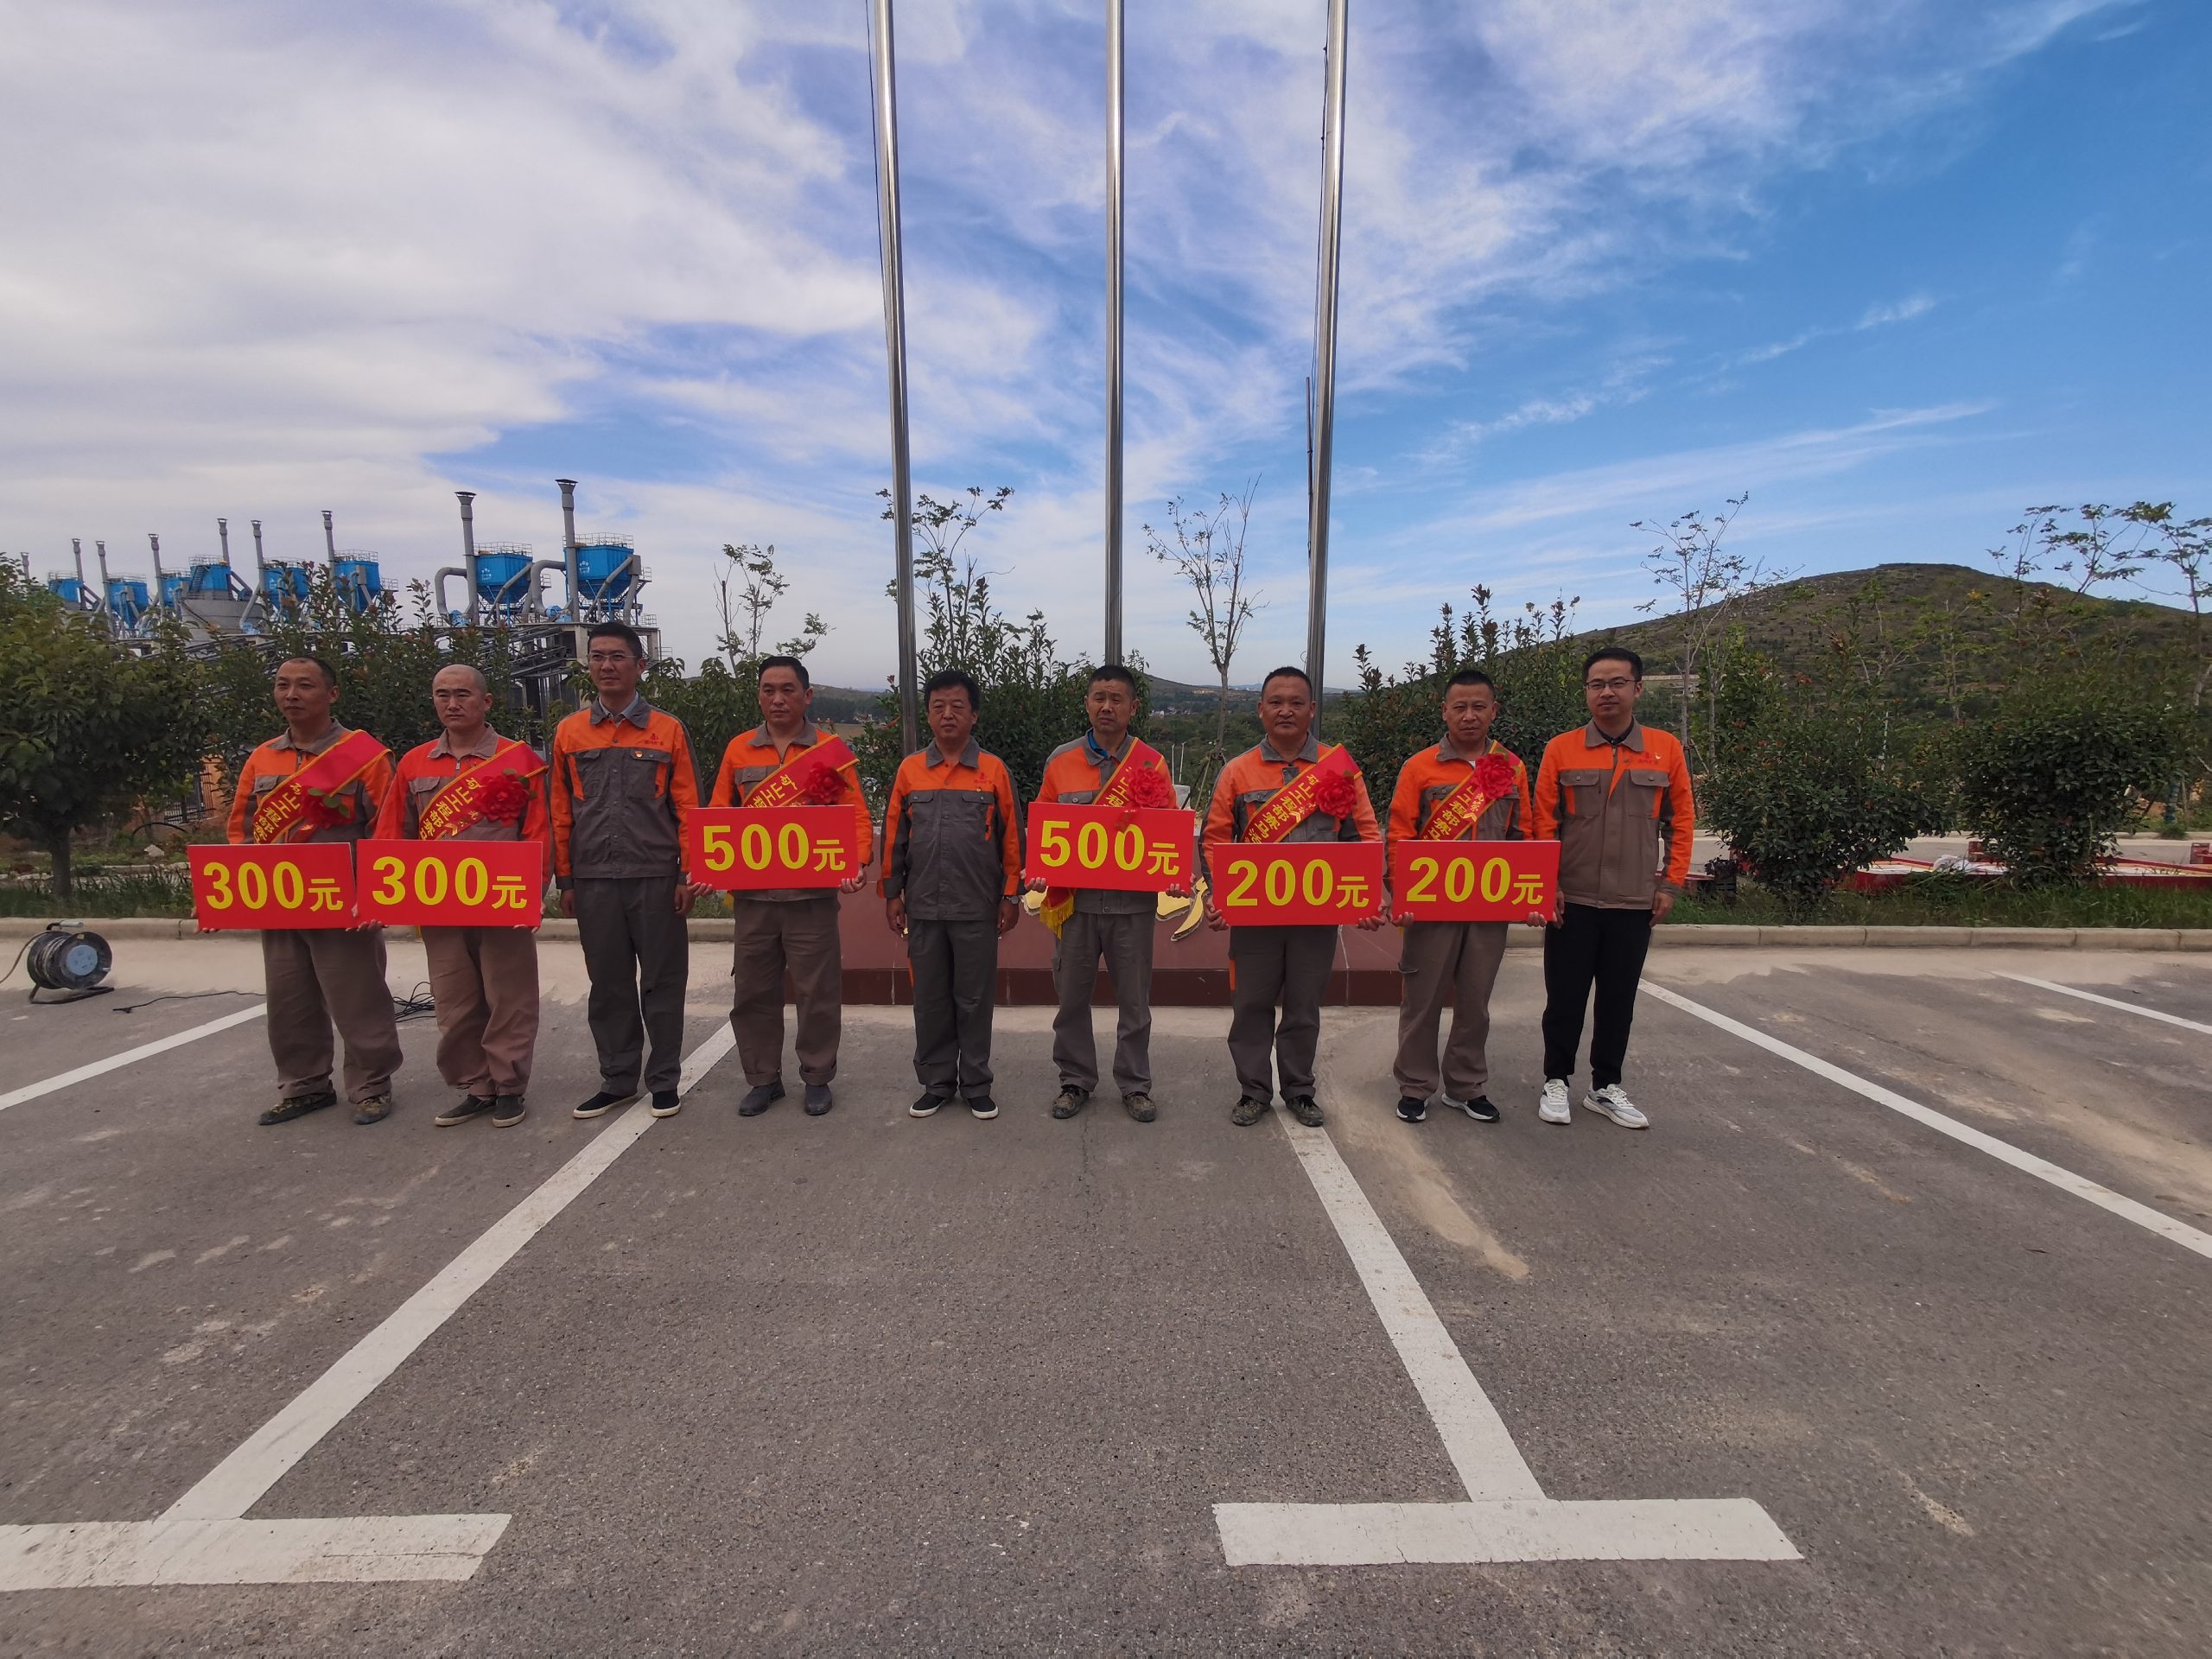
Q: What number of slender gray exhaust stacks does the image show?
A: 9